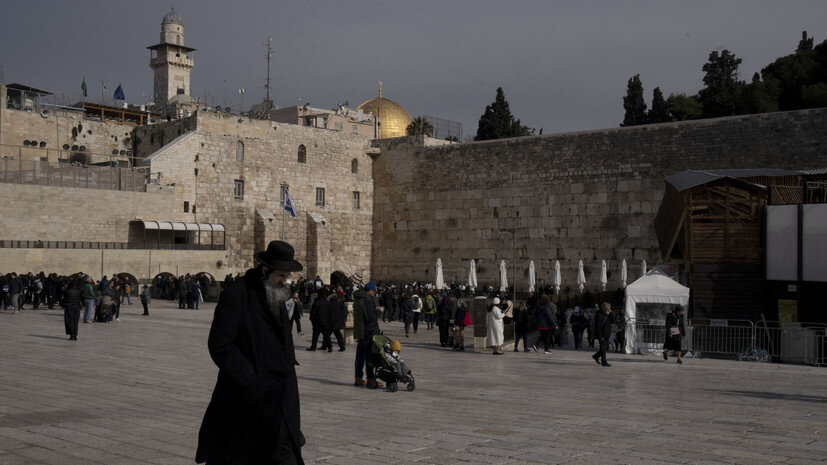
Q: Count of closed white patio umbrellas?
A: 9